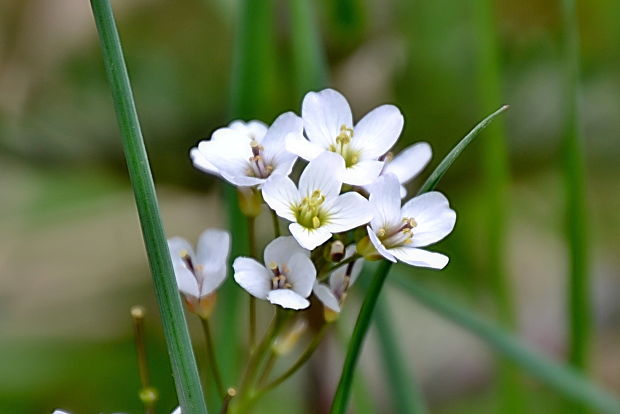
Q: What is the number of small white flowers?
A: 8